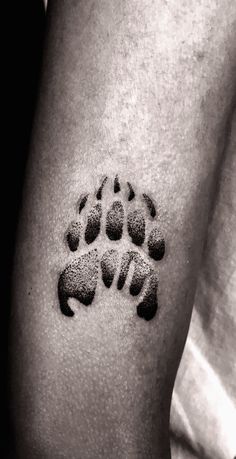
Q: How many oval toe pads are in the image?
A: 5